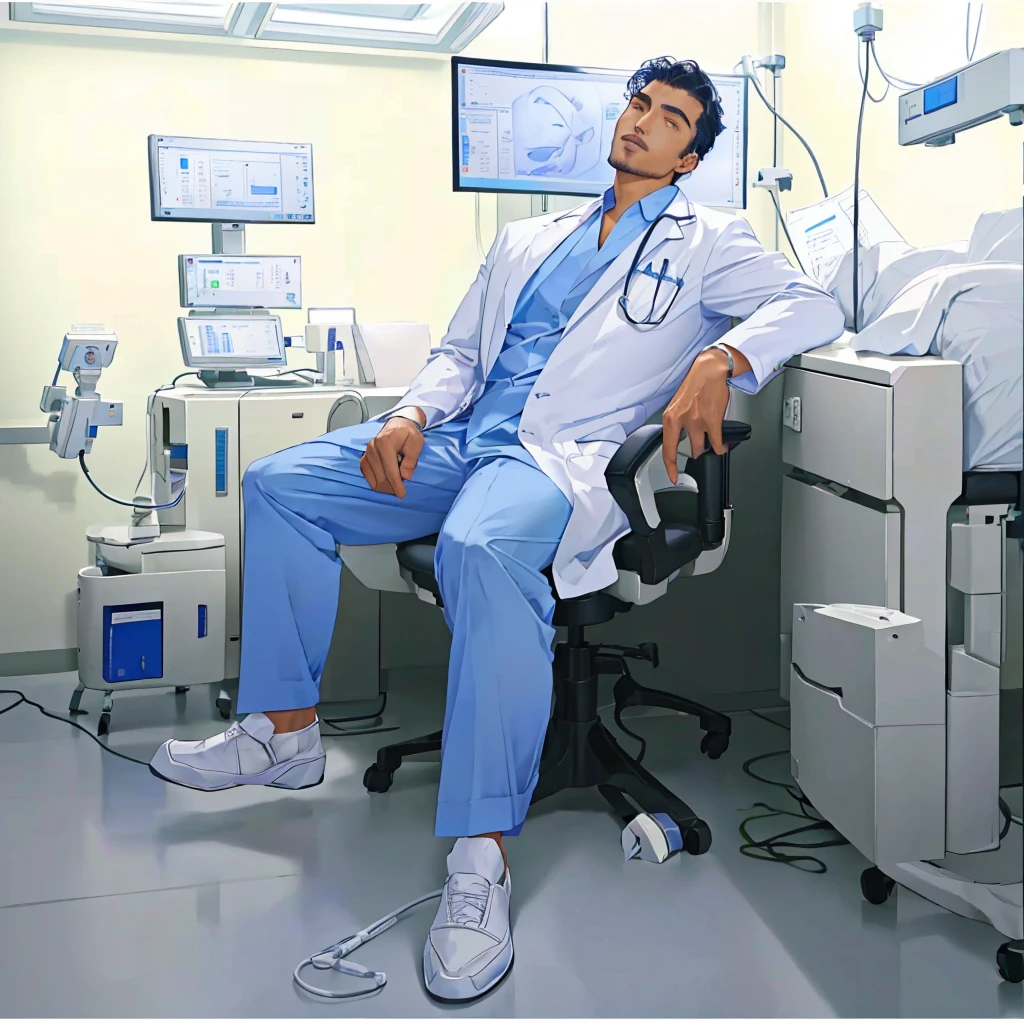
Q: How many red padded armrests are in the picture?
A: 0